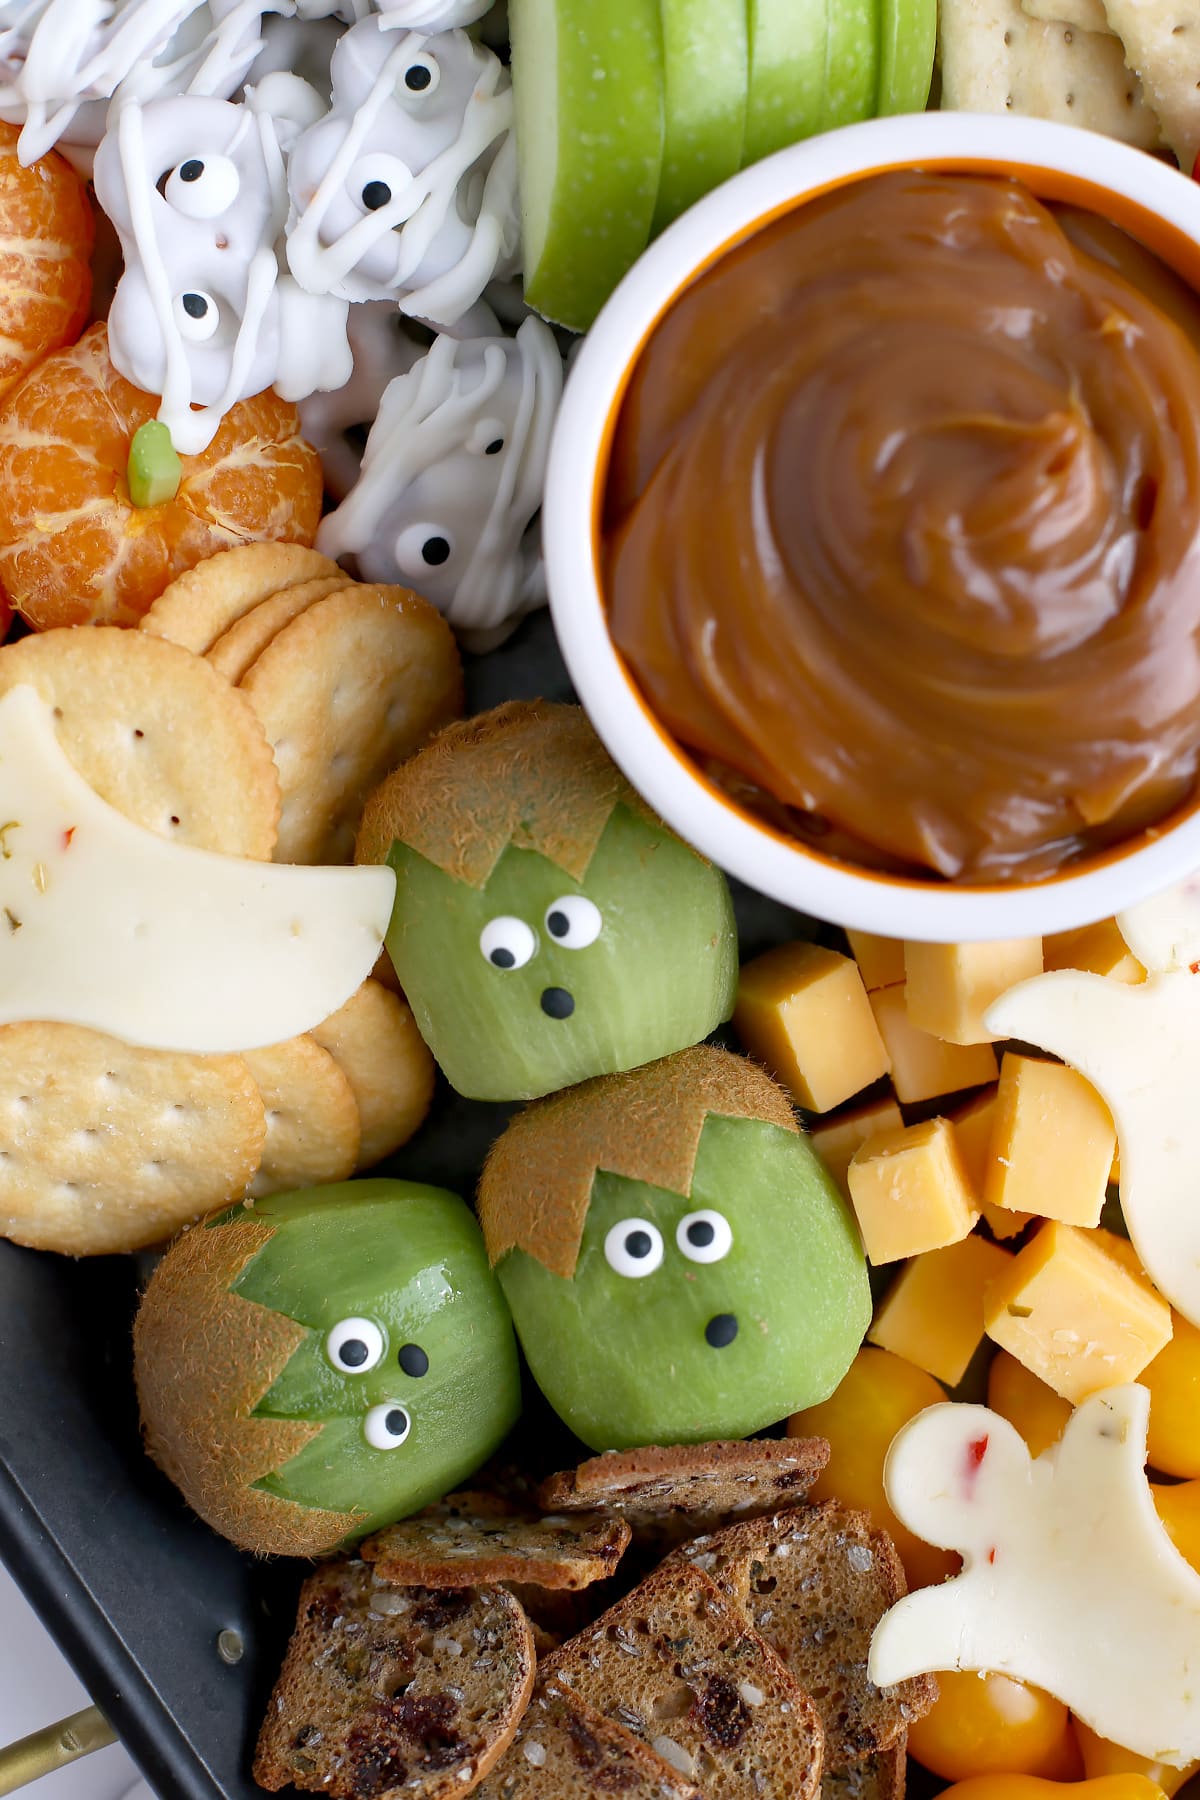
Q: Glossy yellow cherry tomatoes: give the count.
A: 7